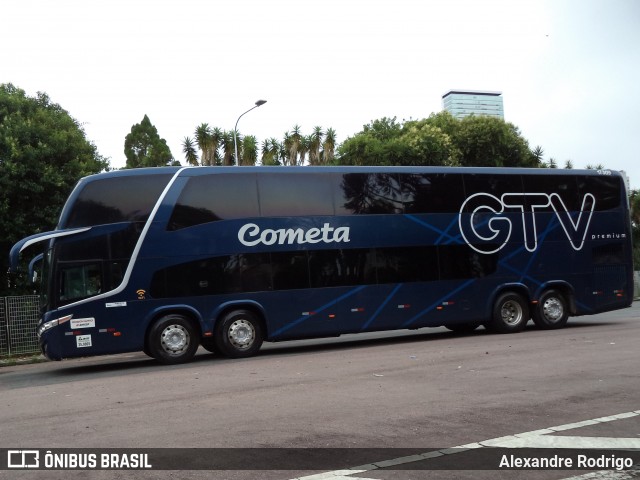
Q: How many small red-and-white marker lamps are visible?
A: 8